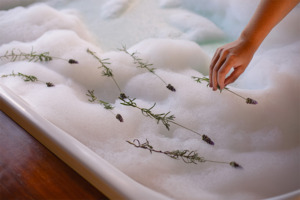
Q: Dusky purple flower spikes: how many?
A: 8